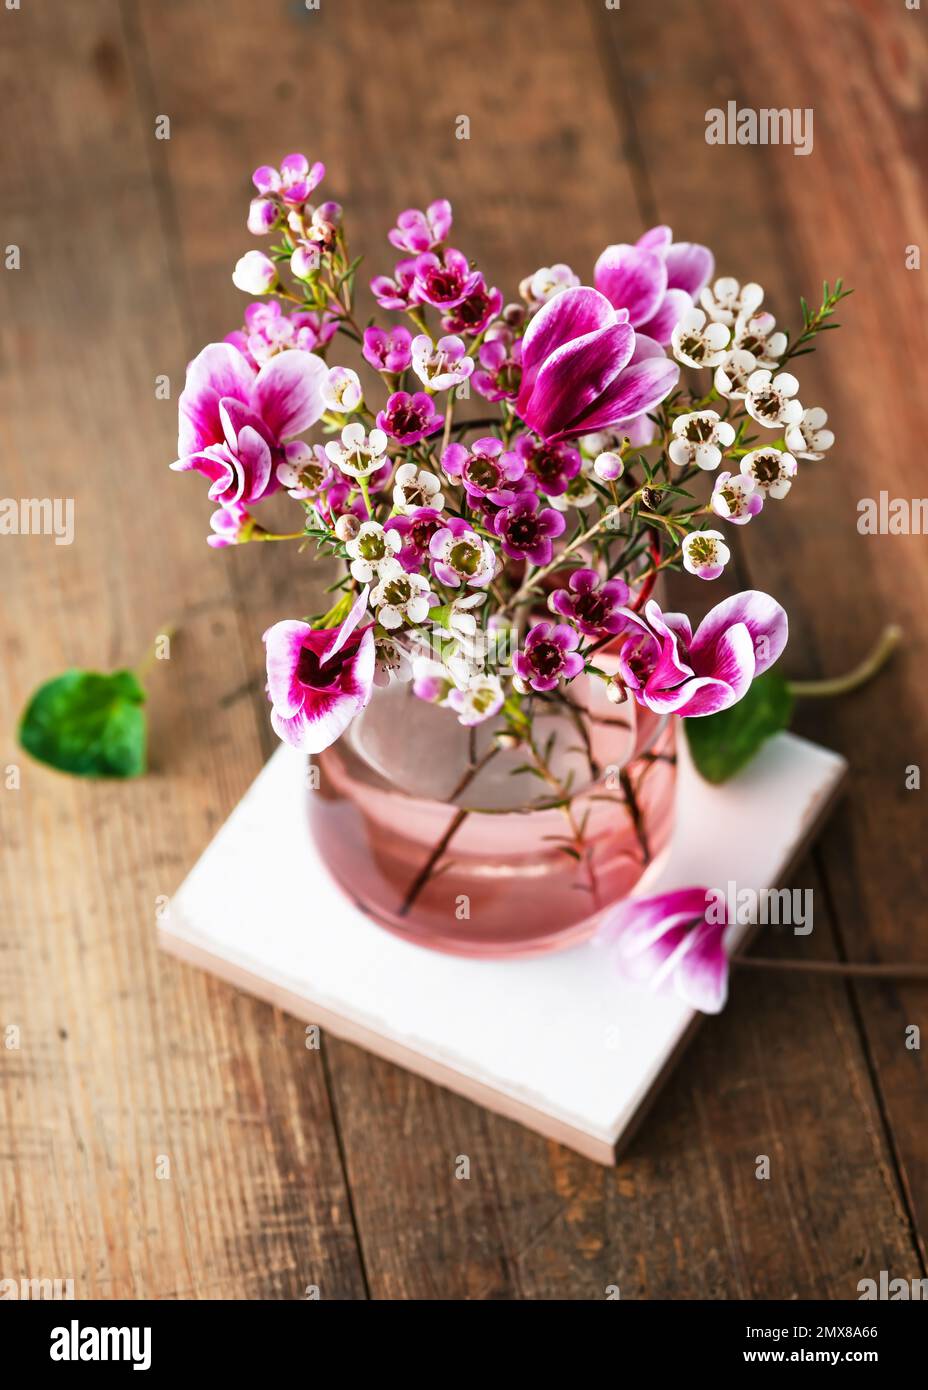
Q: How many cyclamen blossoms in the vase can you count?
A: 5